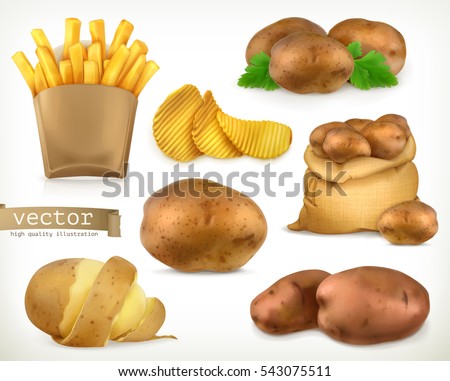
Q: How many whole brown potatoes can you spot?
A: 12